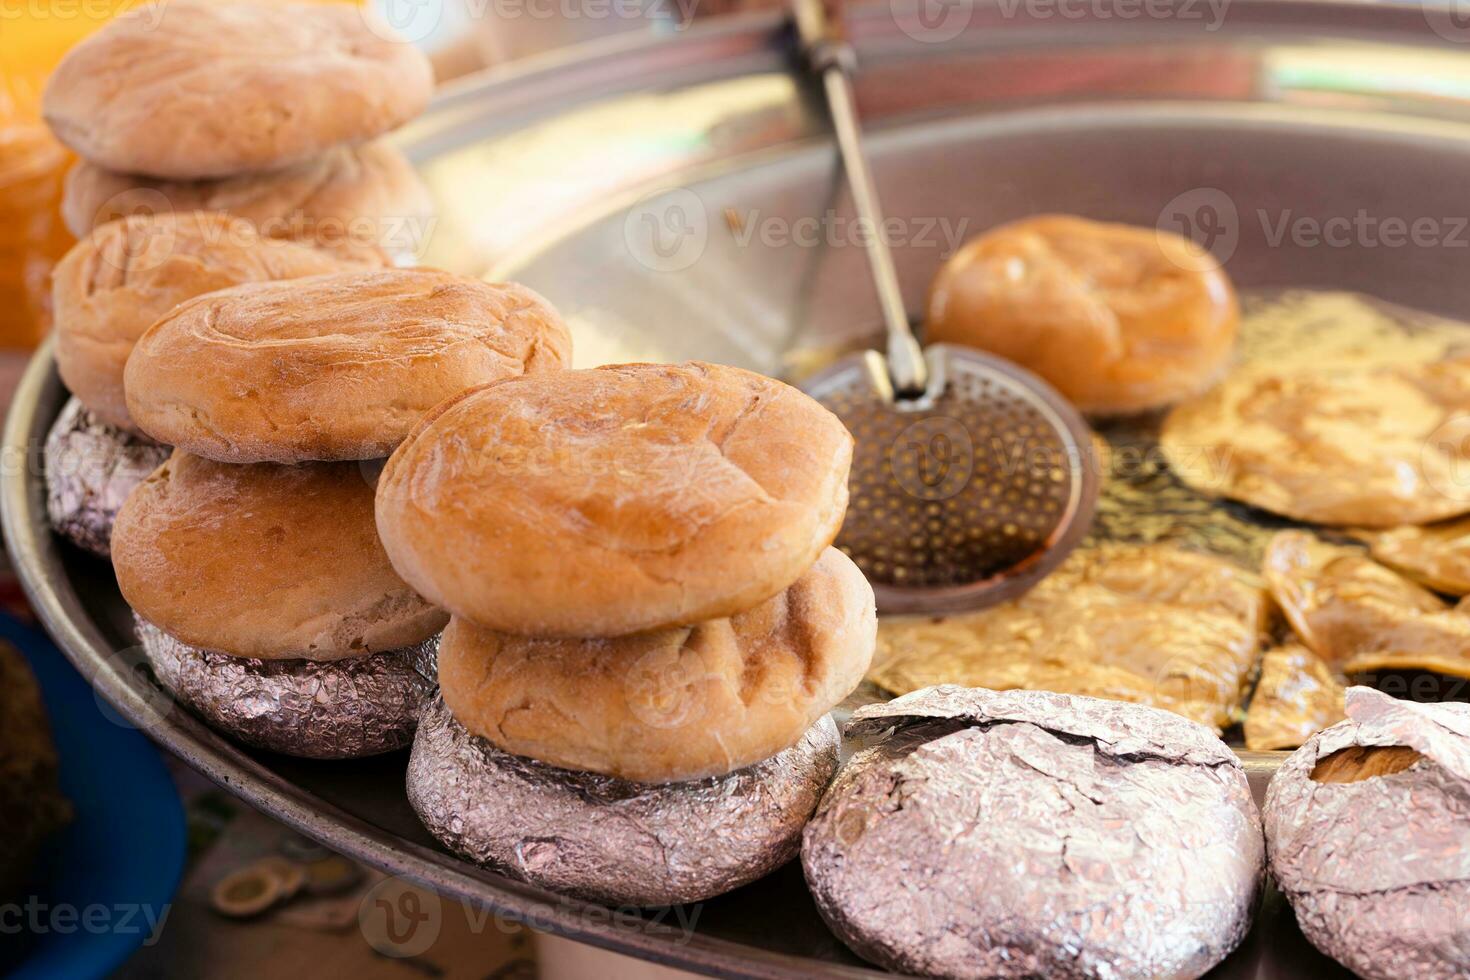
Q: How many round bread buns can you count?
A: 8